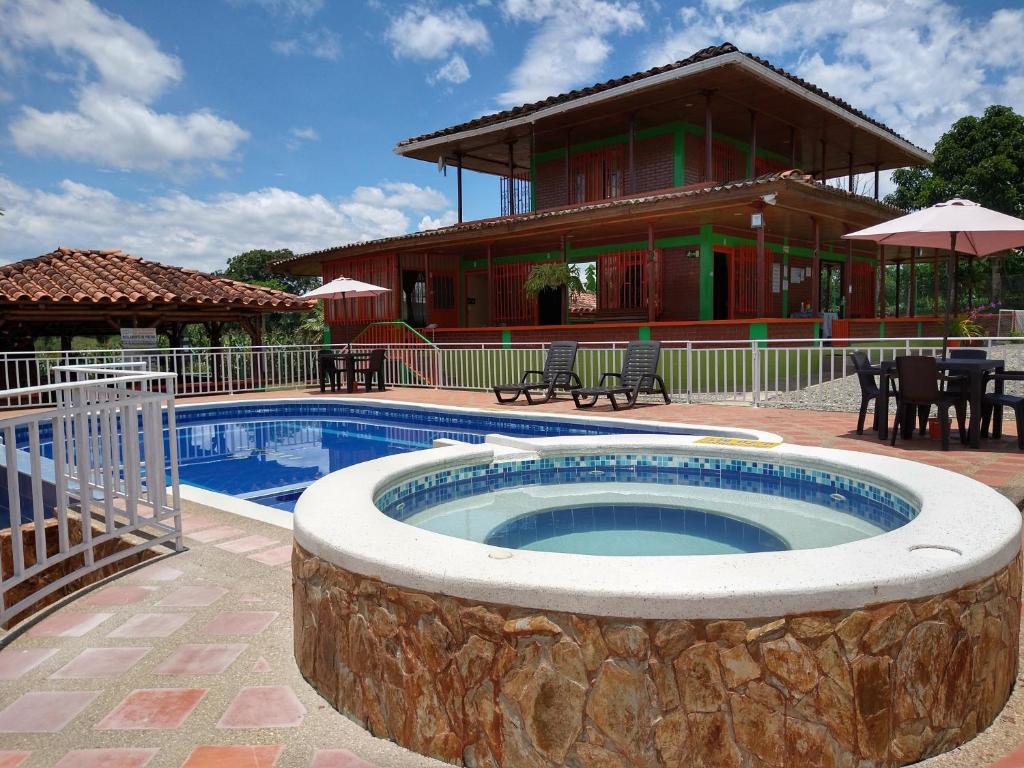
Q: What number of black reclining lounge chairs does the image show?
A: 2